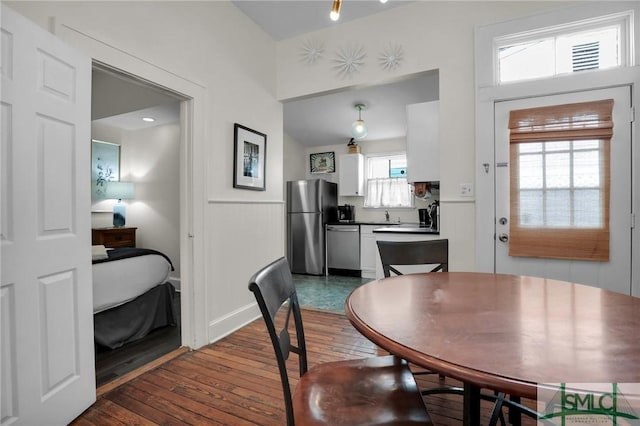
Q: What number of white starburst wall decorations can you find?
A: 3